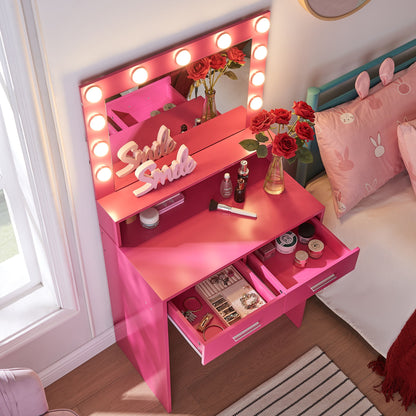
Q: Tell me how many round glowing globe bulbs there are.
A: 11